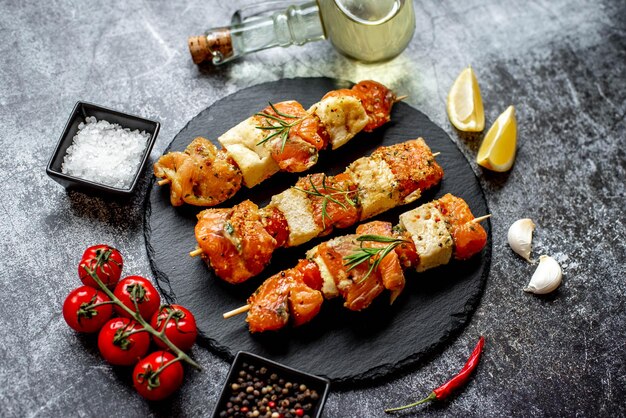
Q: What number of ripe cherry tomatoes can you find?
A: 6